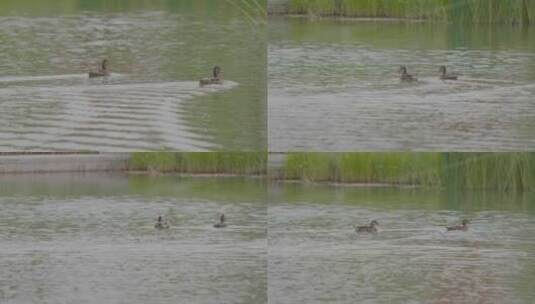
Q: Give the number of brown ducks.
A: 8